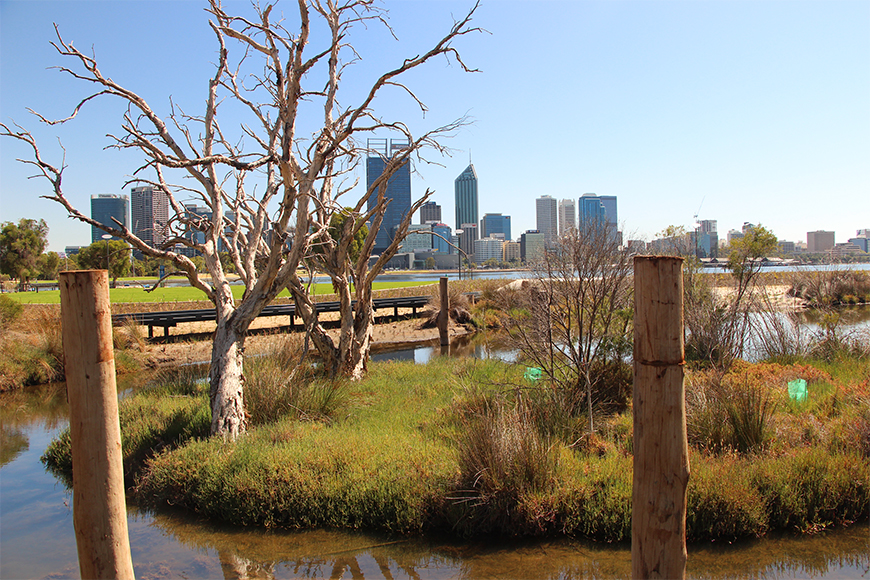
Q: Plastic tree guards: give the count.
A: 2